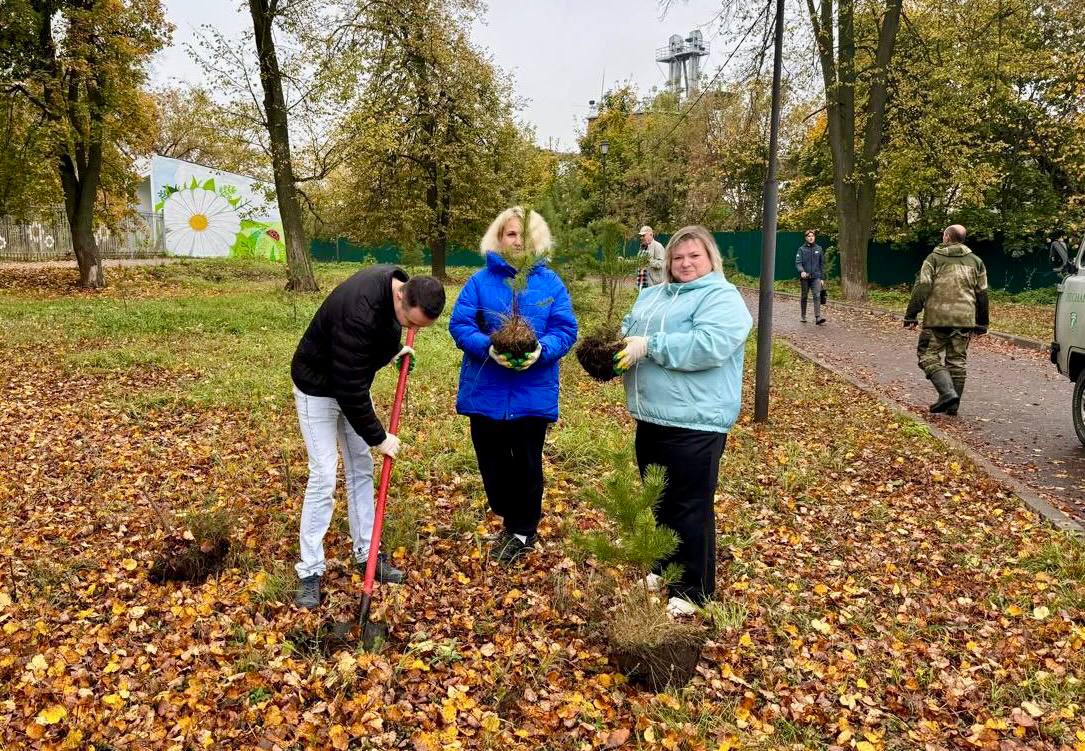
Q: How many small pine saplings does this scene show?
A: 3